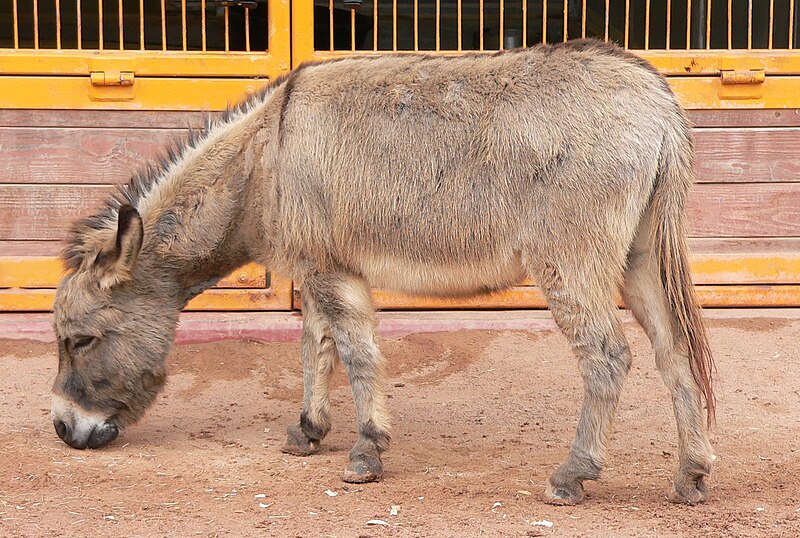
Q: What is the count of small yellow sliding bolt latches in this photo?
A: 2